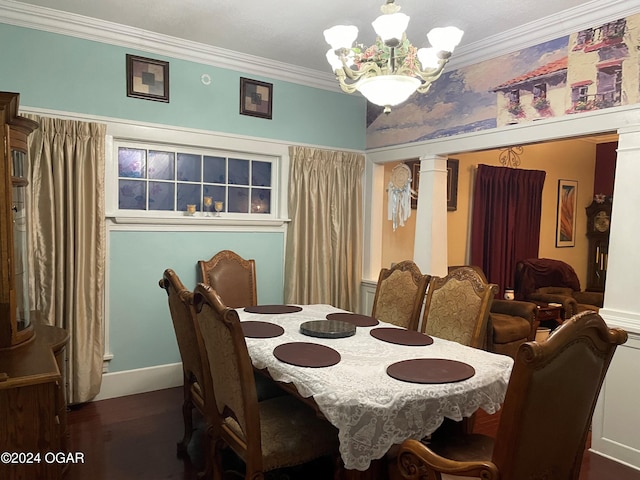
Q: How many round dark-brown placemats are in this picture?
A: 6